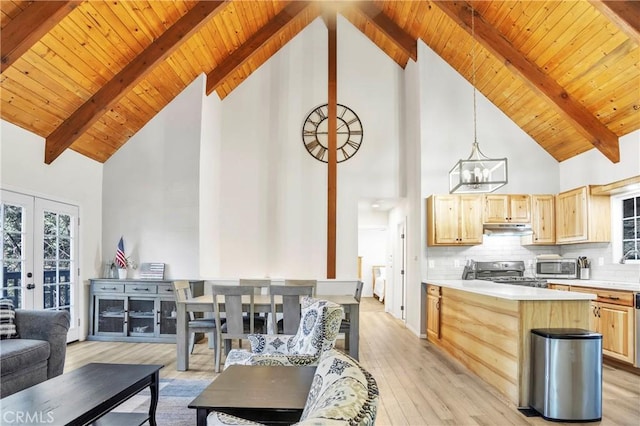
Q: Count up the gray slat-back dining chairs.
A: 6